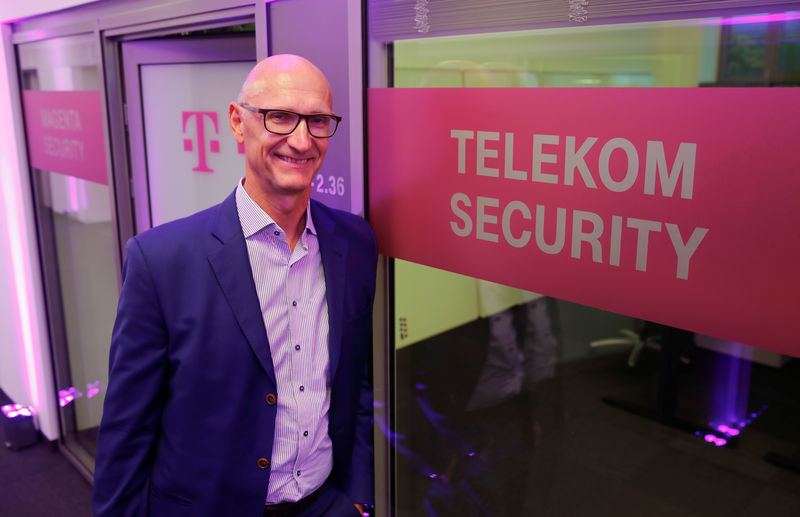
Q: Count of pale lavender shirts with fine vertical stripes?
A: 1